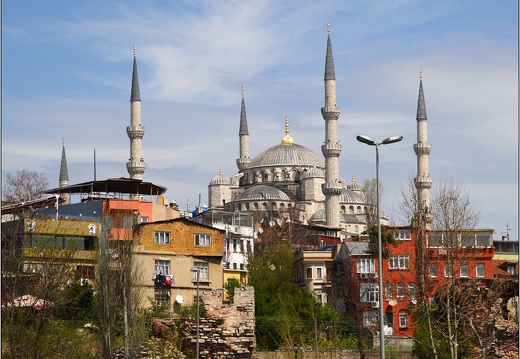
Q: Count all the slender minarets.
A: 5